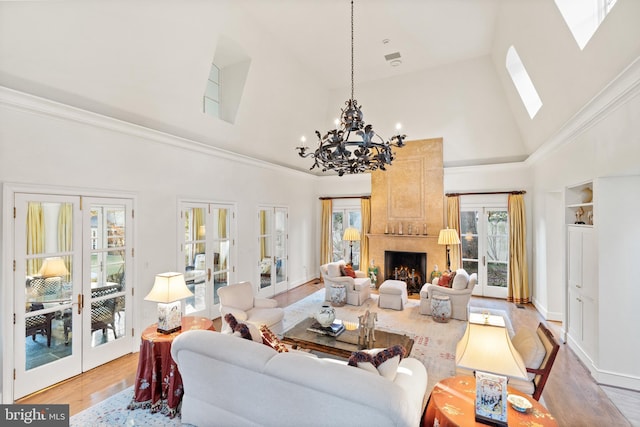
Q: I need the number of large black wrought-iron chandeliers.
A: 1